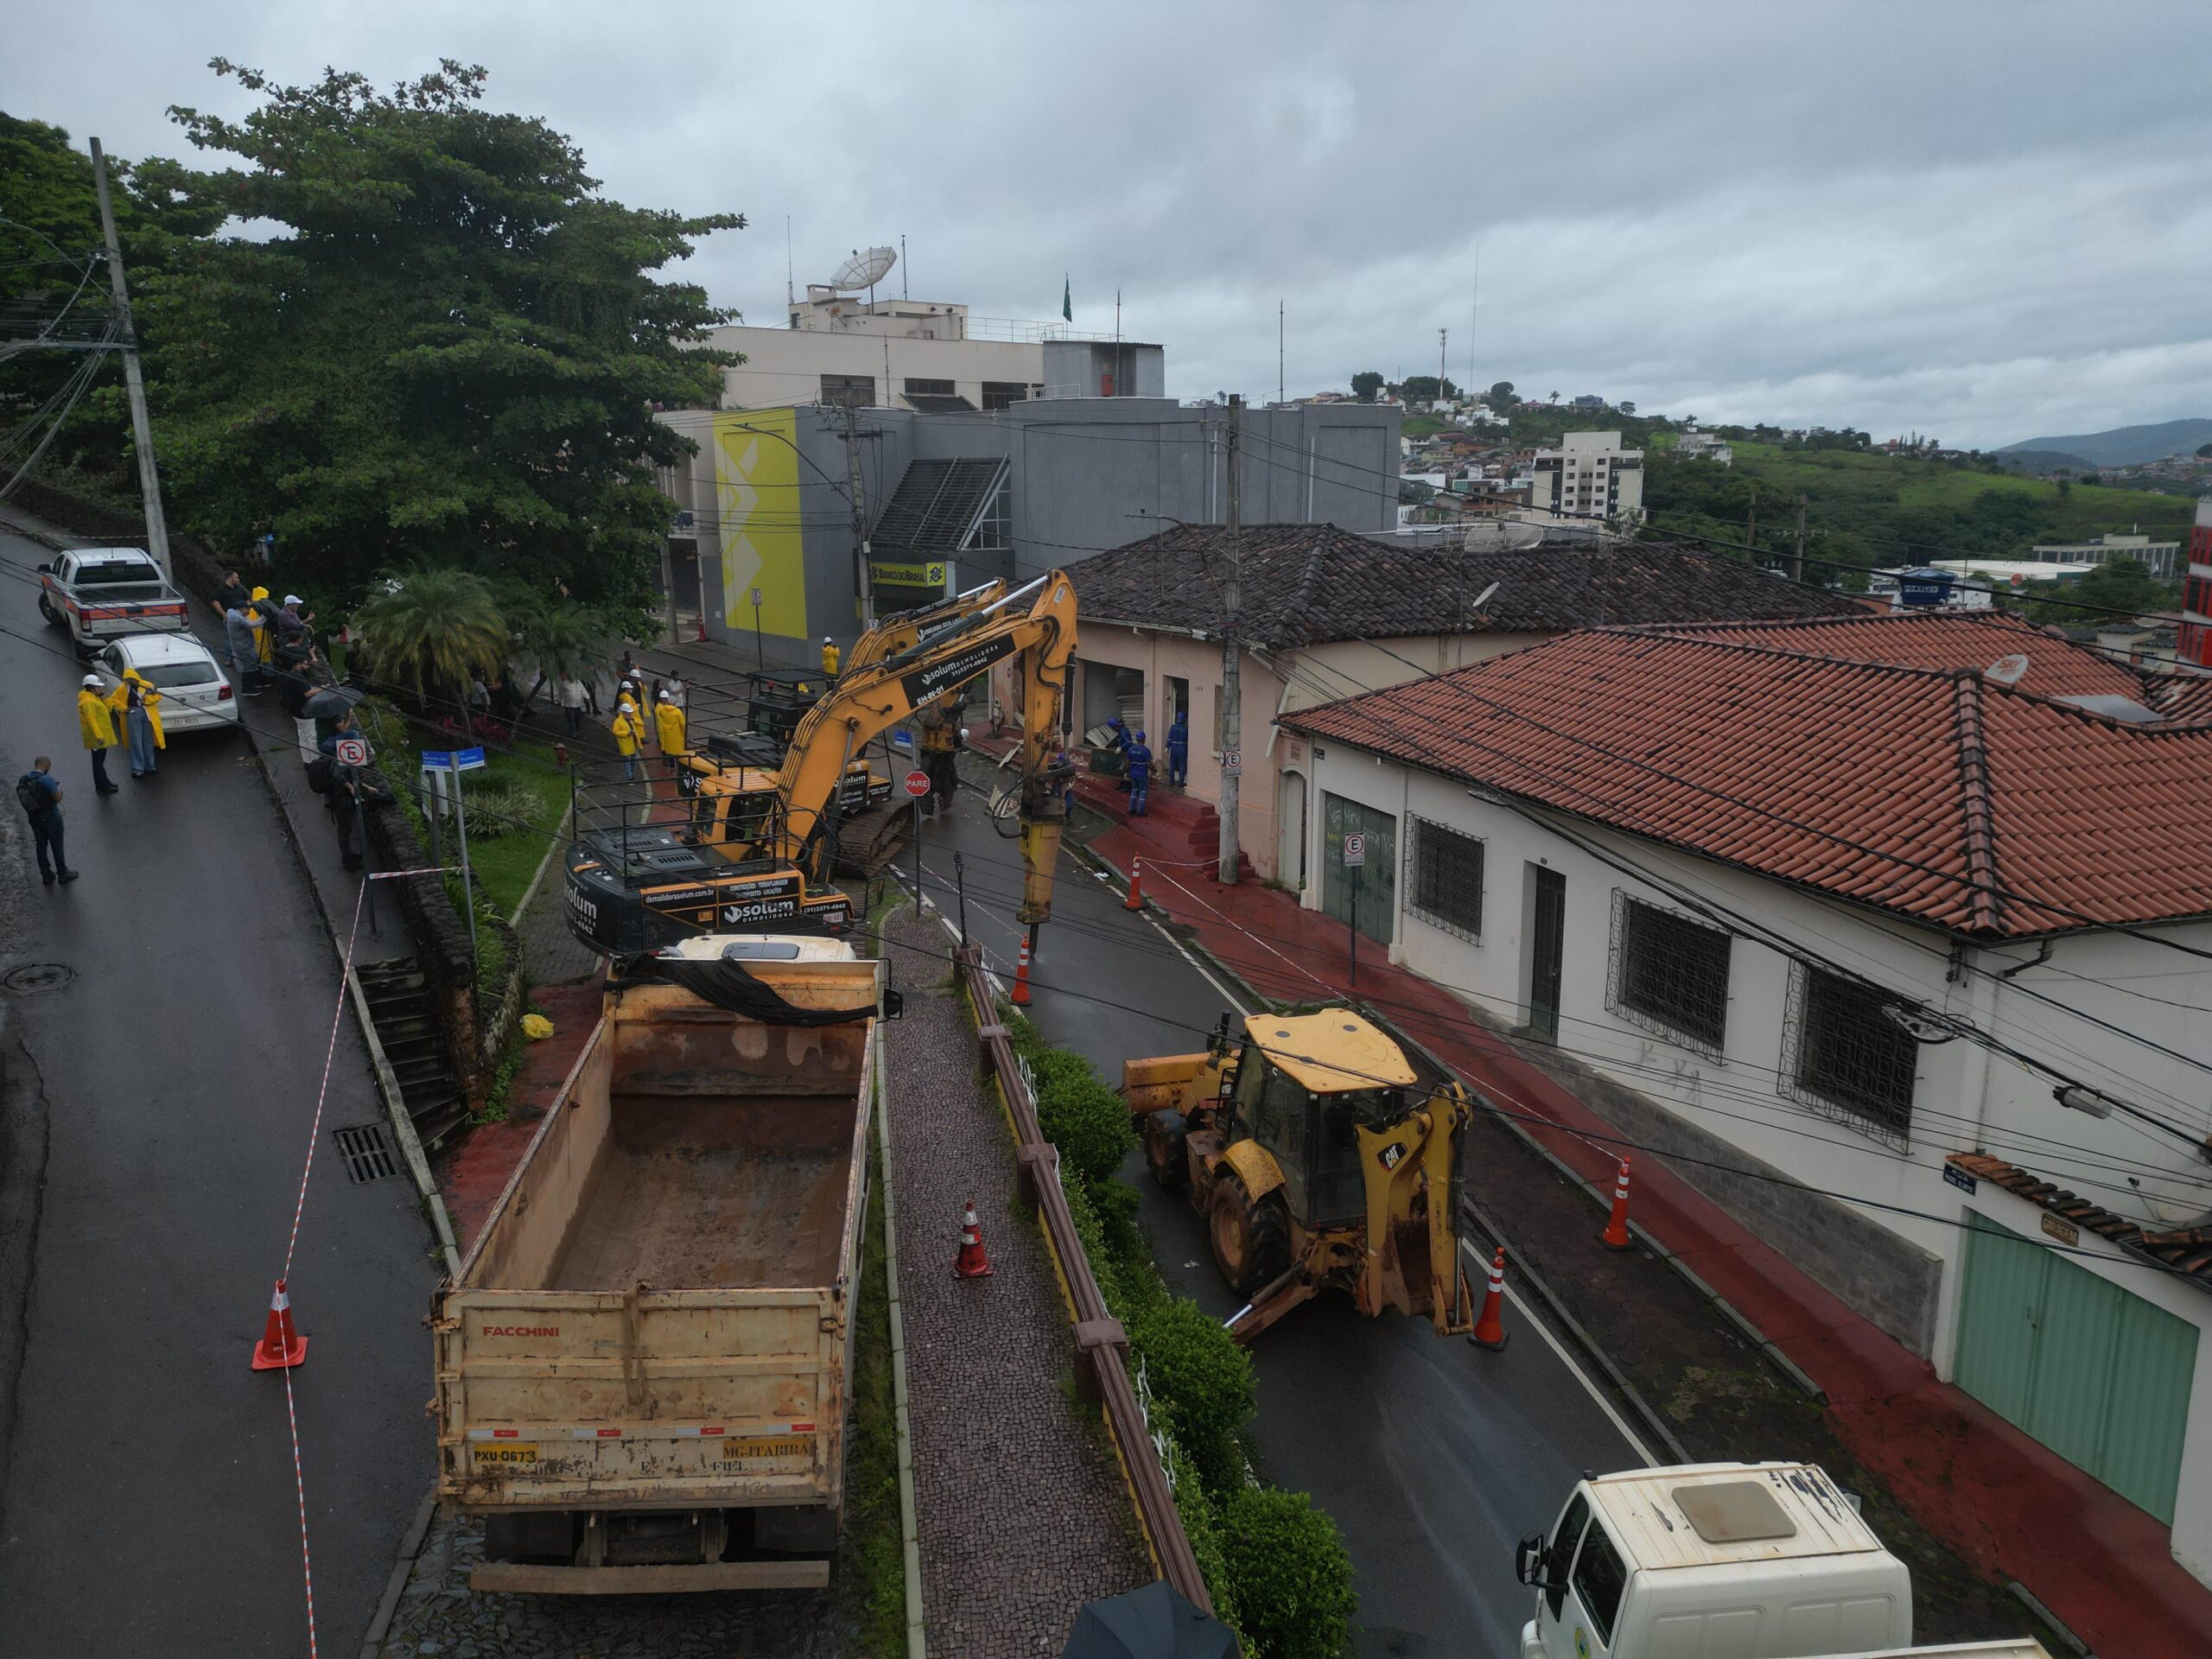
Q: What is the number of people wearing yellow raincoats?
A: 9